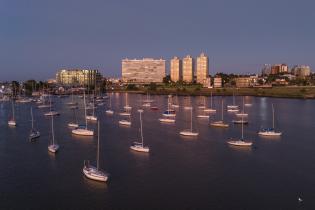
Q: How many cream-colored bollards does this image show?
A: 0